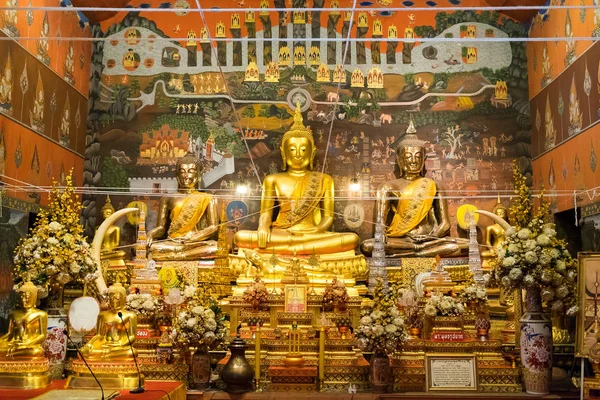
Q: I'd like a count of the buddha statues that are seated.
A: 7